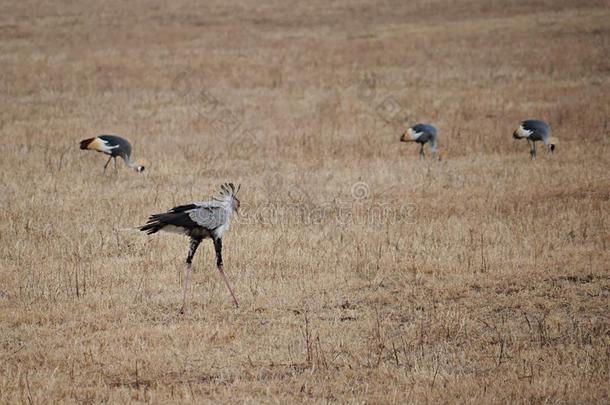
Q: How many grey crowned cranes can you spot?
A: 3